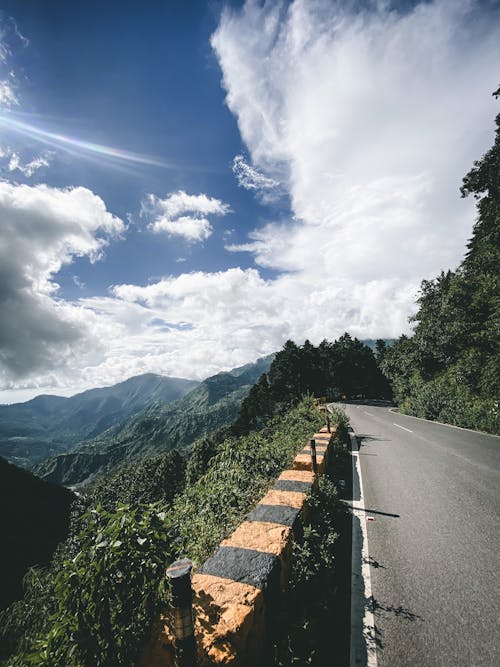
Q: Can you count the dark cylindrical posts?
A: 3